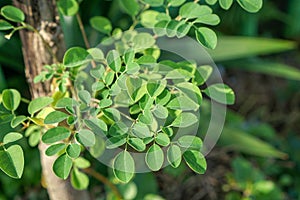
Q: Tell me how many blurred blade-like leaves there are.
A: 3